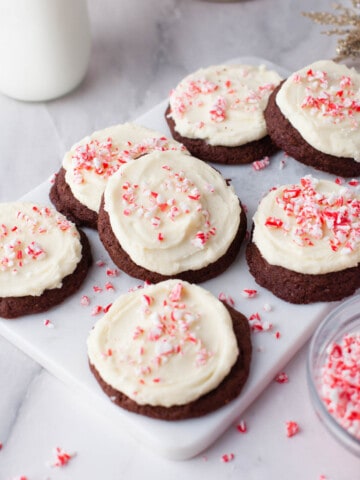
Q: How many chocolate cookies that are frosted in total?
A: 7